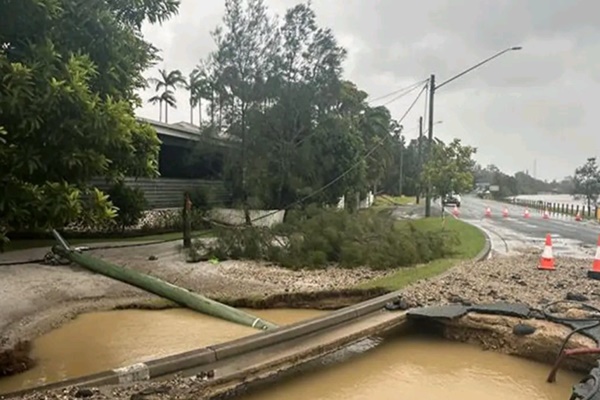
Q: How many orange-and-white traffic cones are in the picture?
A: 8